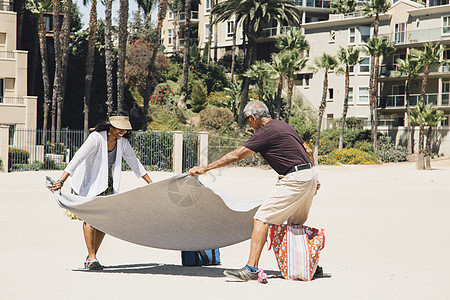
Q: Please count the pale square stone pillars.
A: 3